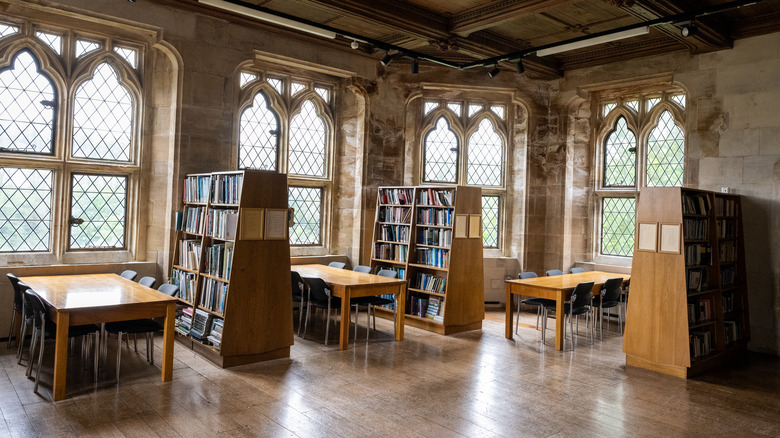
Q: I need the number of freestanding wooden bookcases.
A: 3